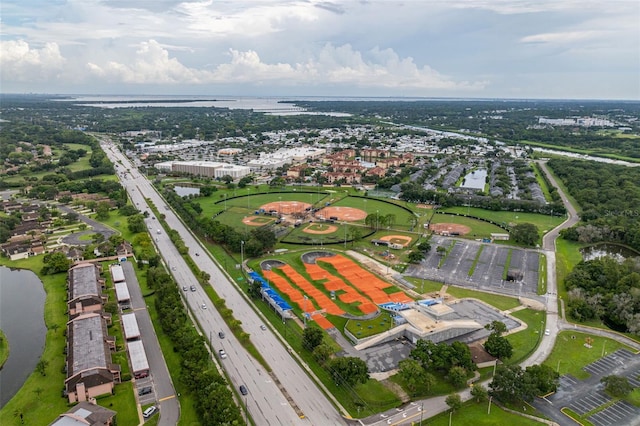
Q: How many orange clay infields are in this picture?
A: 6